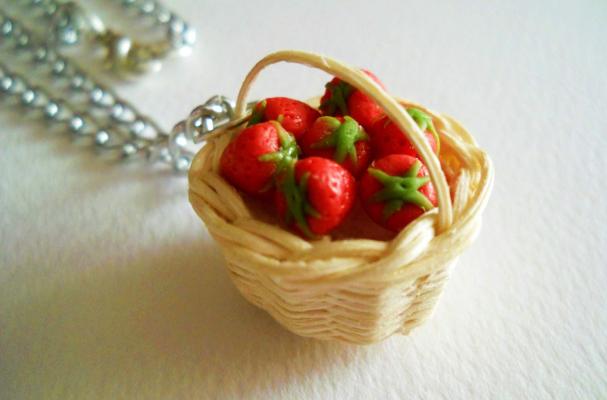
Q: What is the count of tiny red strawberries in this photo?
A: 7